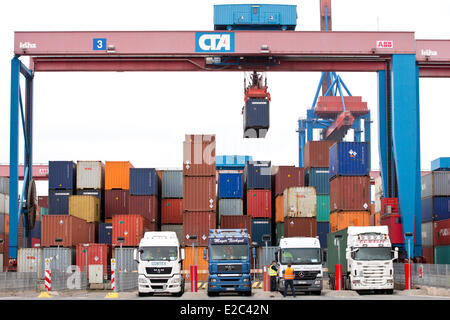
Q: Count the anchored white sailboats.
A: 0